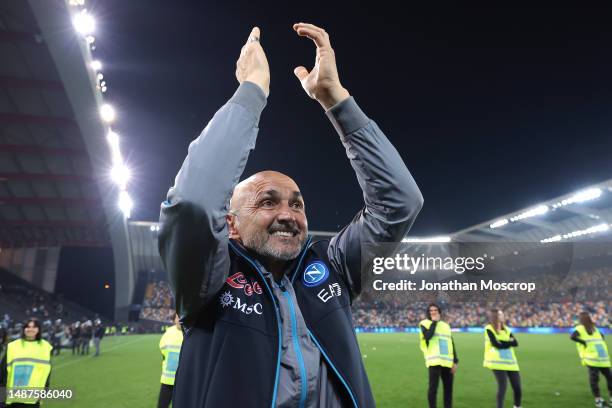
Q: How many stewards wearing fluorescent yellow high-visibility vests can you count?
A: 5